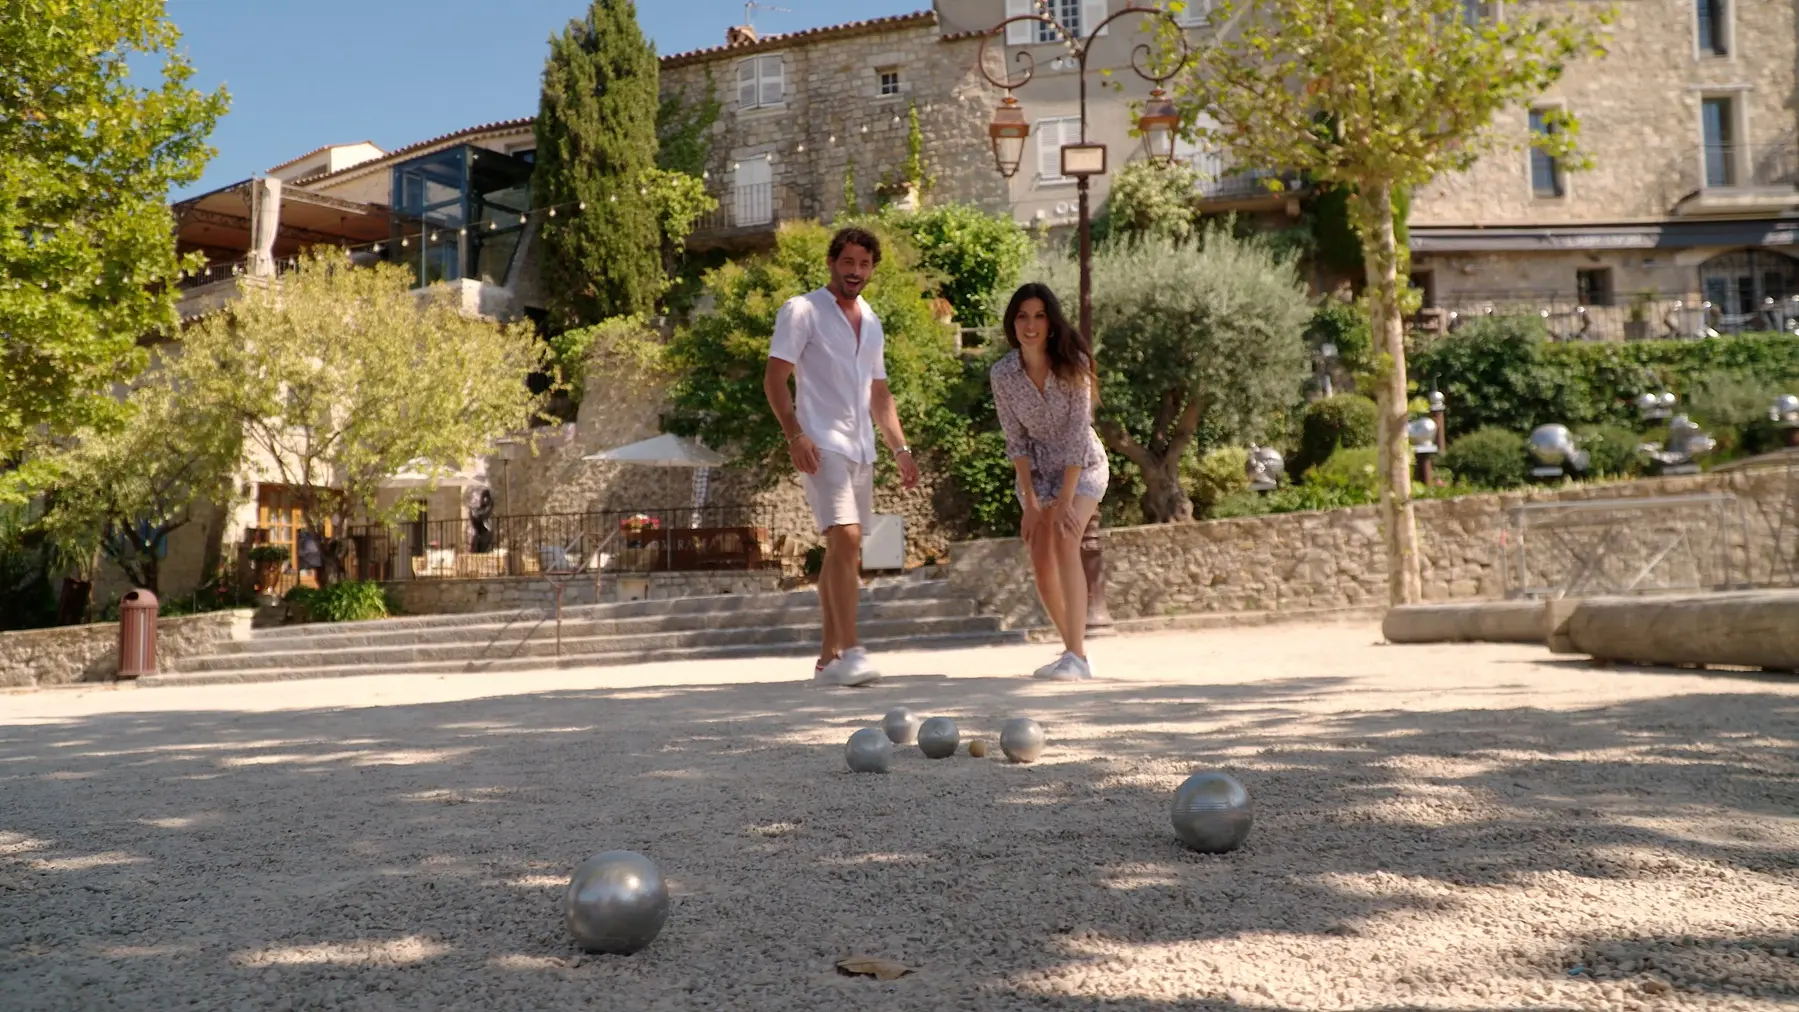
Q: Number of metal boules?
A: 6